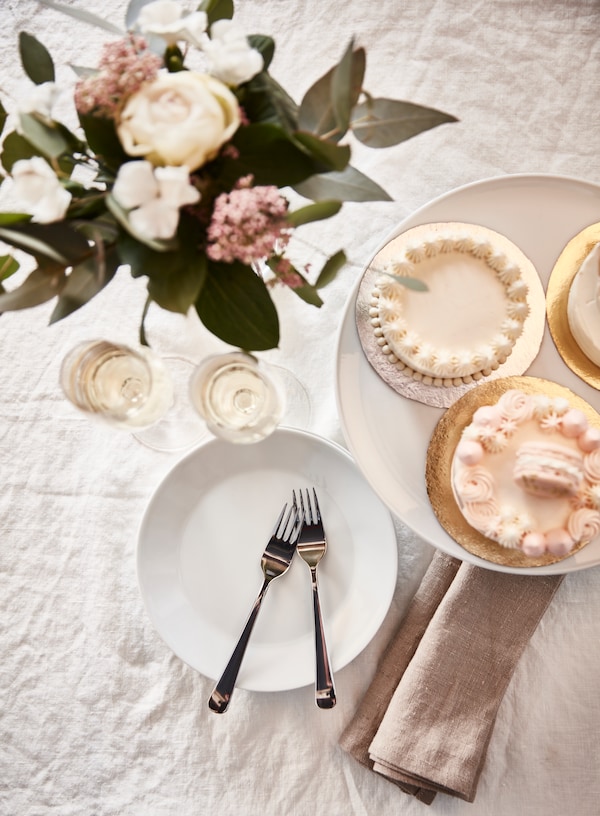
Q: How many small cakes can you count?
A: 3